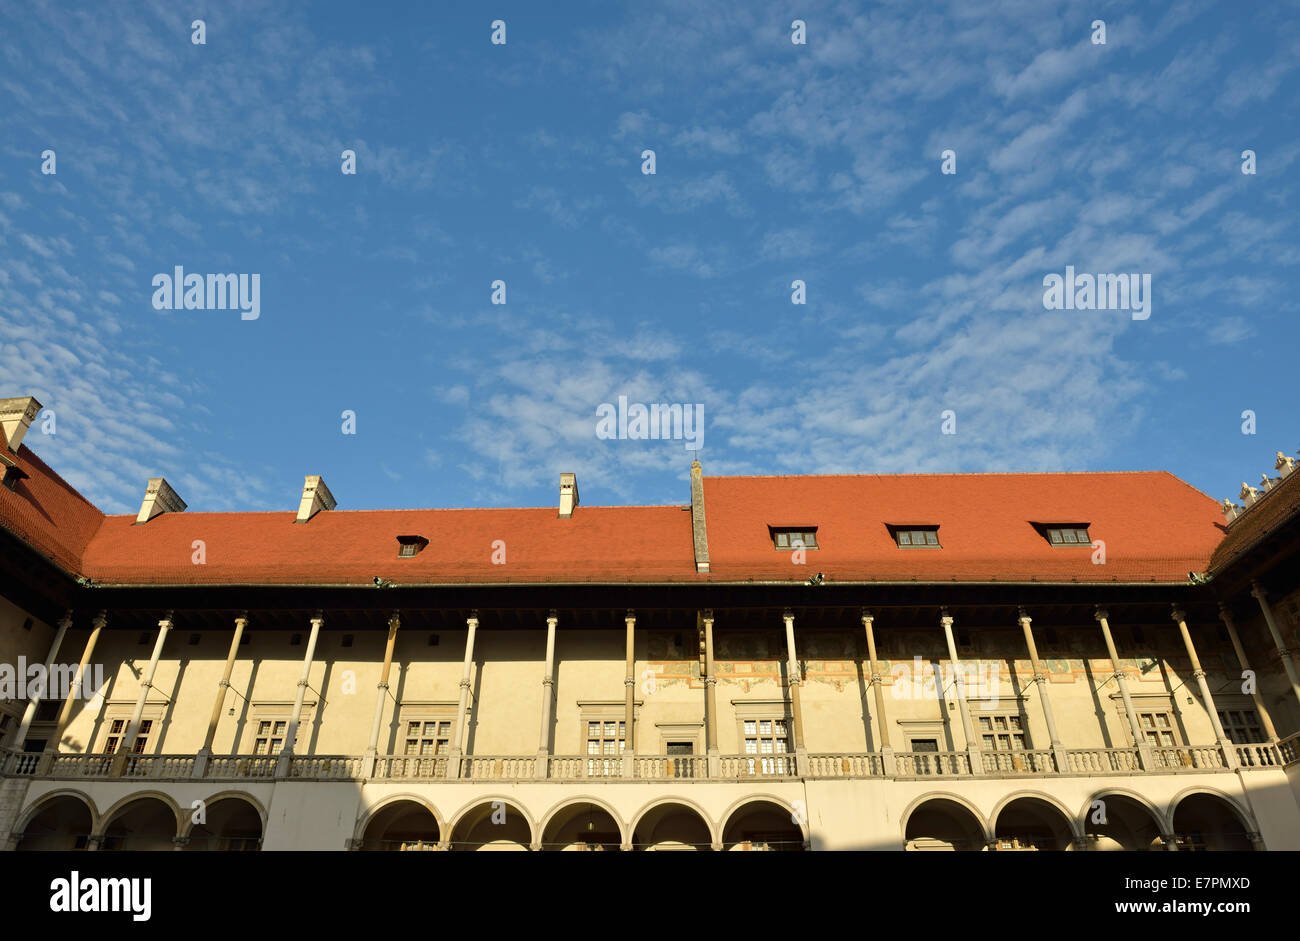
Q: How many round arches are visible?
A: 12